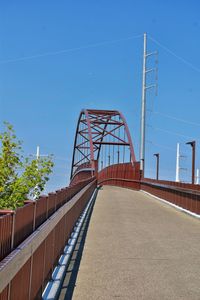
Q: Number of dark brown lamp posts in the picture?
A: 2